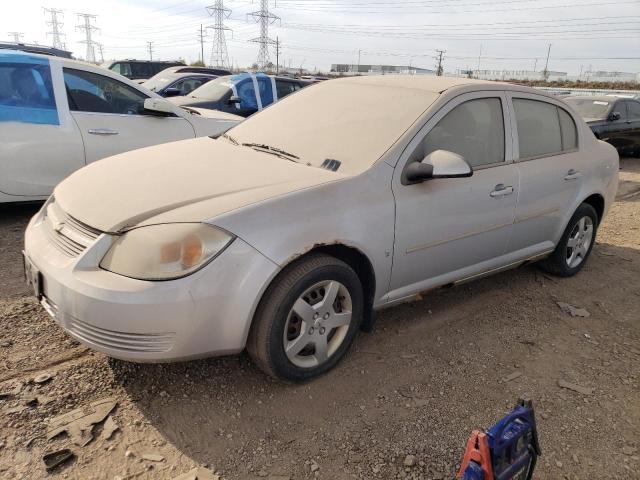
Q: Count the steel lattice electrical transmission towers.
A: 5